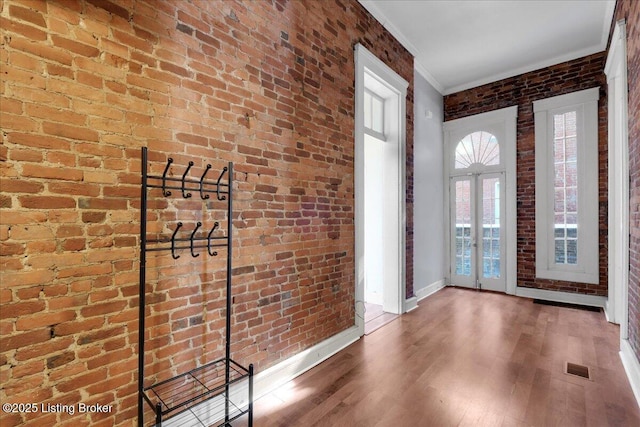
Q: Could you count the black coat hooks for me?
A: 7